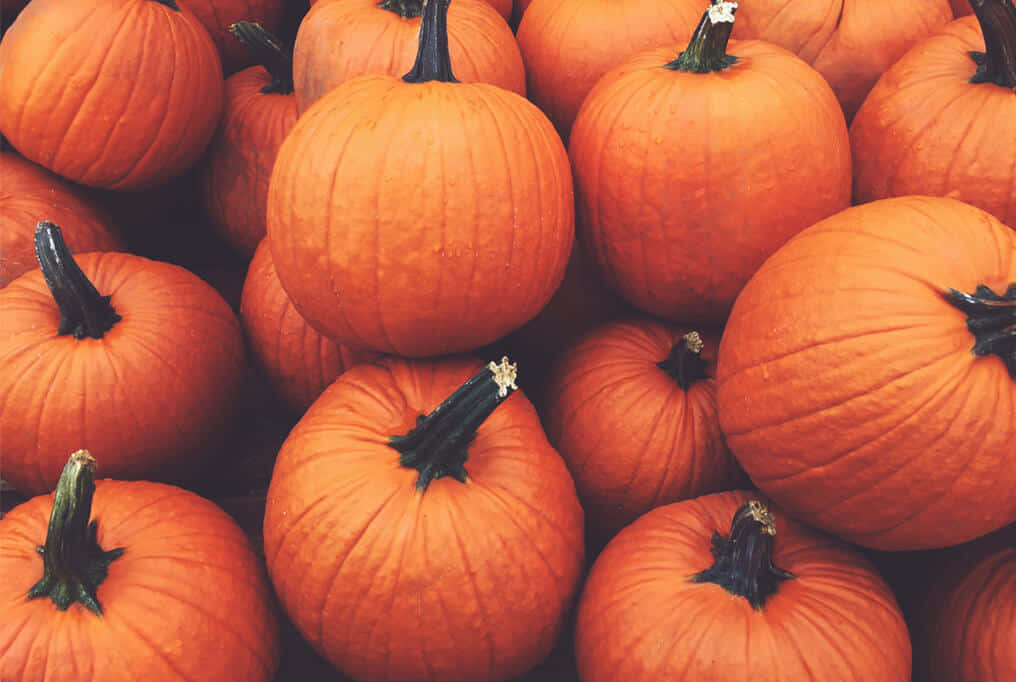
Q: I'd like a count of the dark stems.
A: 12